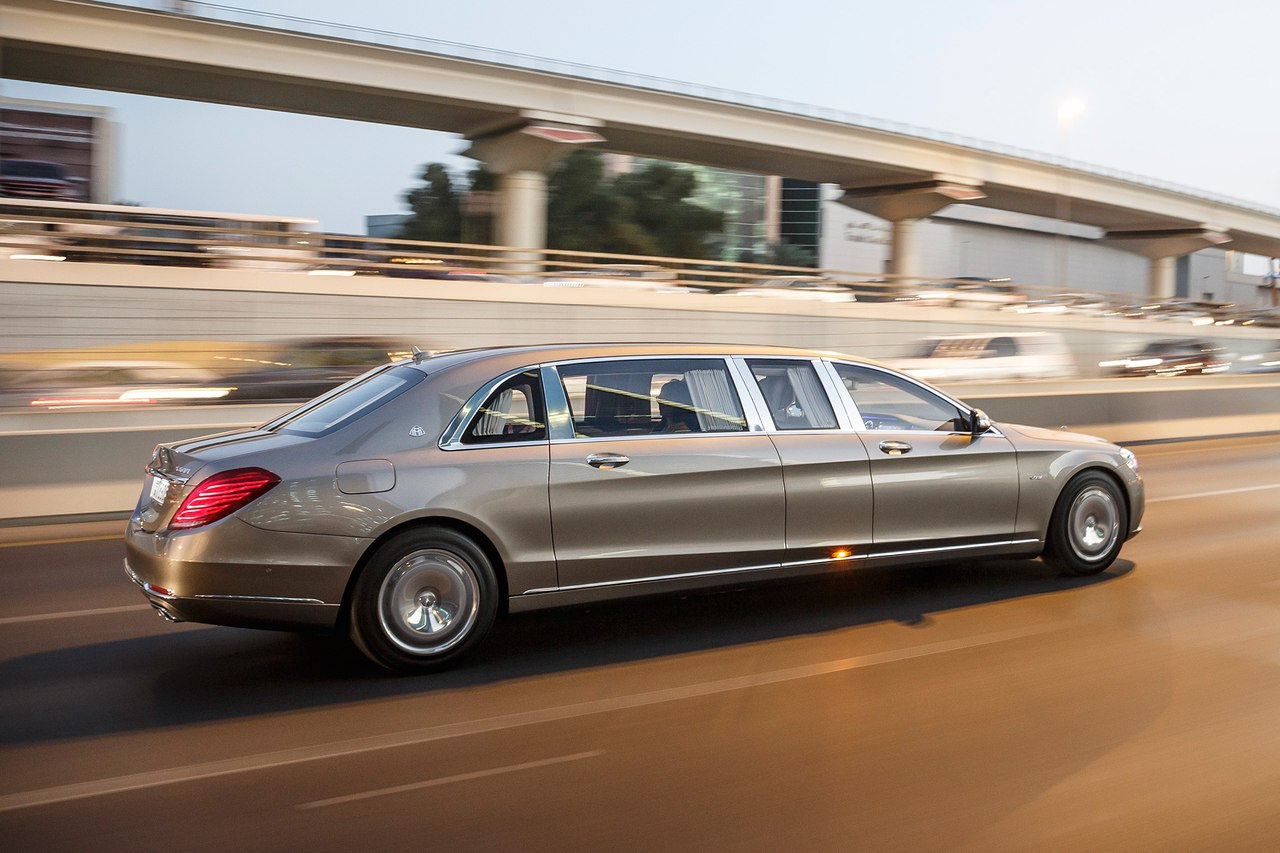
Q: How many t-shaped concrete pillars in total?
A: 3